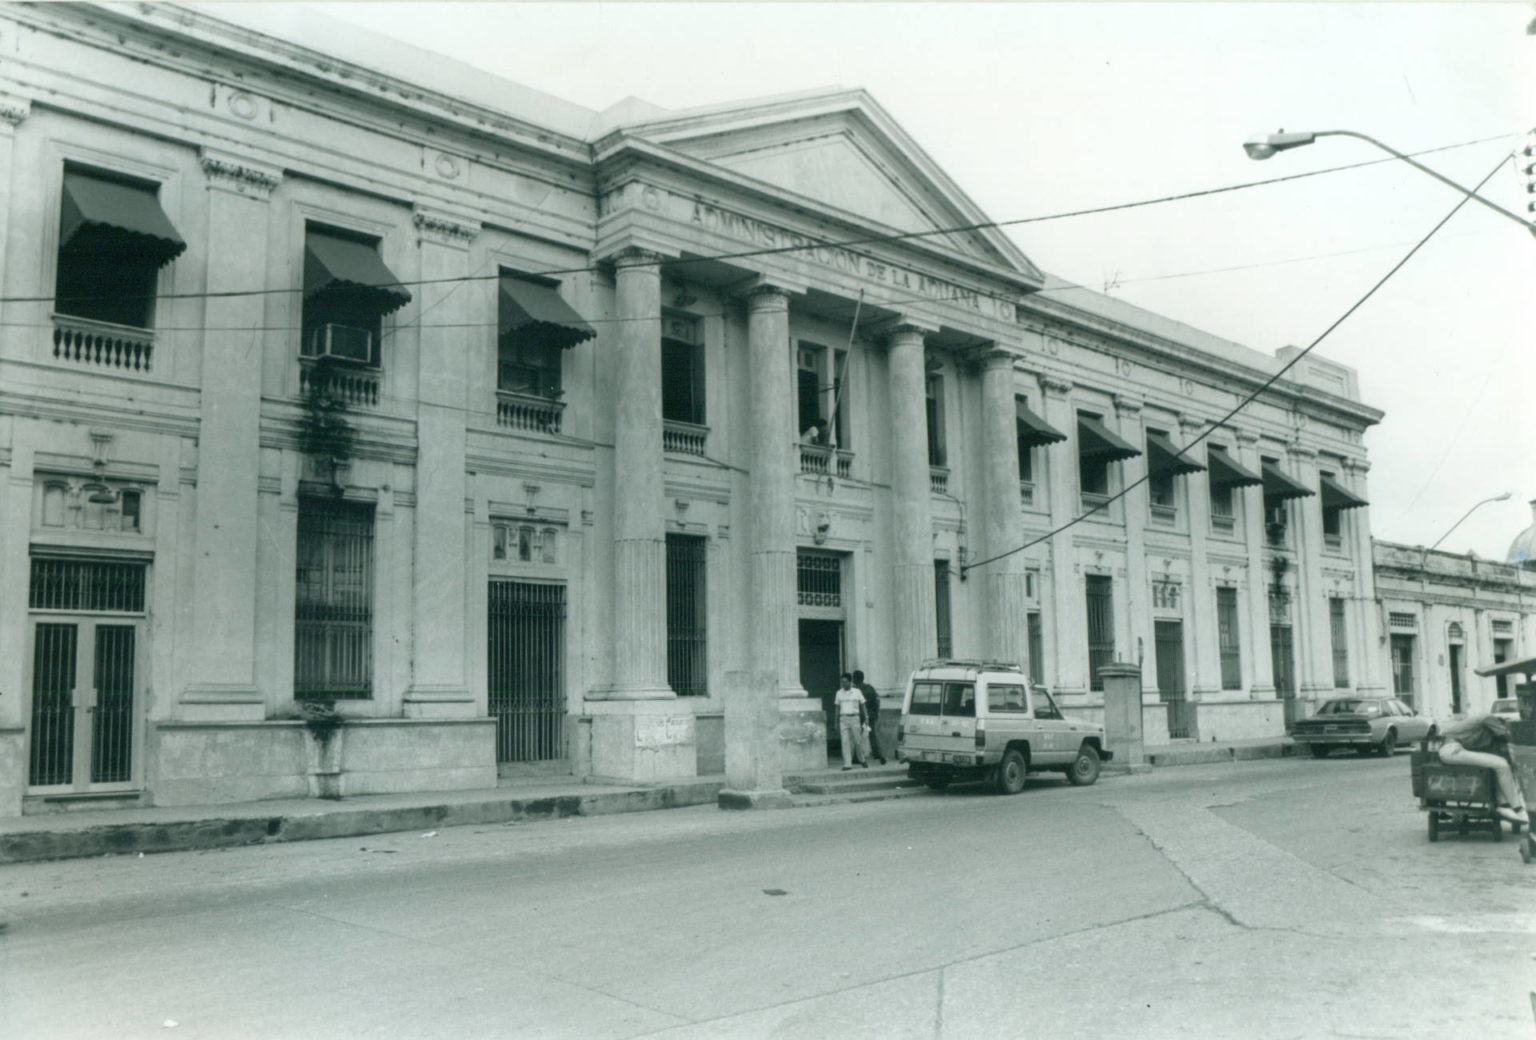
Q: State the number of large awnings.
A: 9